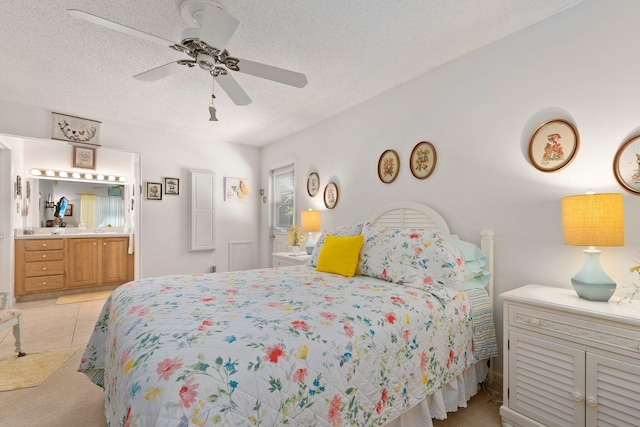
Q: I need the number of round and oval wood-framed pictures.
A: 6